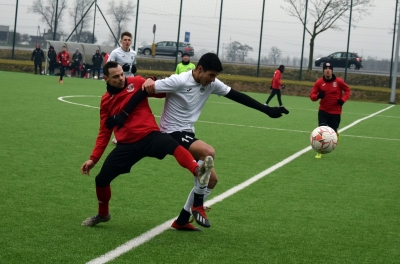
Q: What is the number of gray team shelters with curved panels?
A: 1